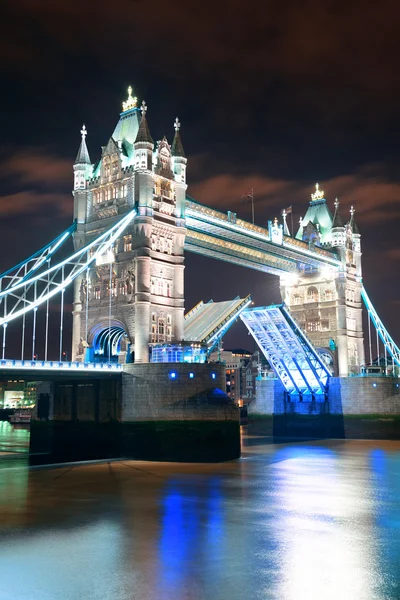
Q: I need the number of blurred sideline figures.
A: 0